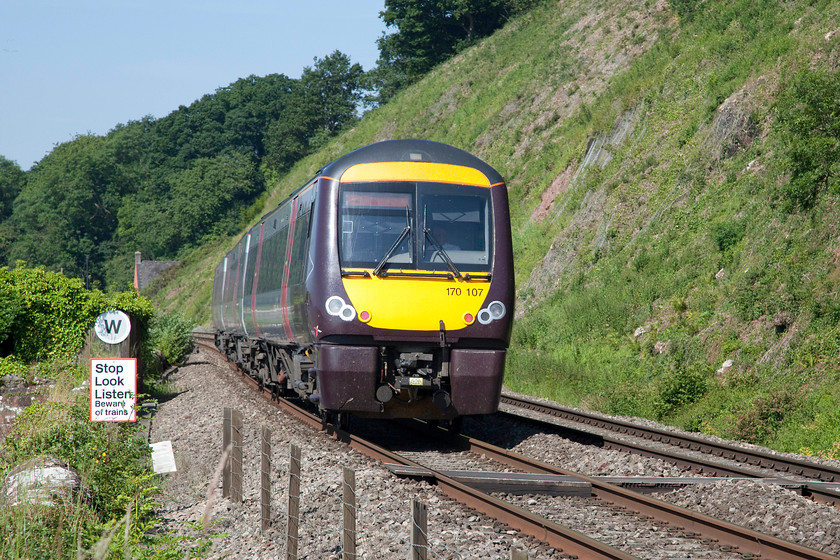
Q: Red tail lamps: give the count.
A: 2